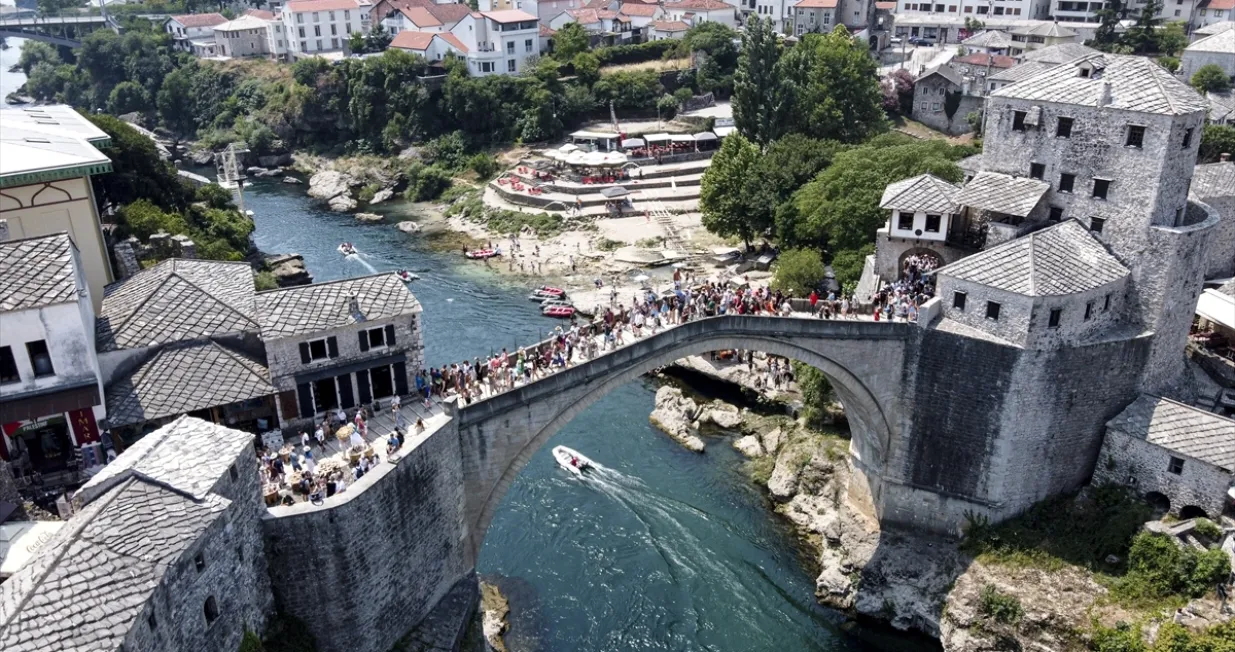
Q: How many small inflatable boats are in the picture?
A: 8